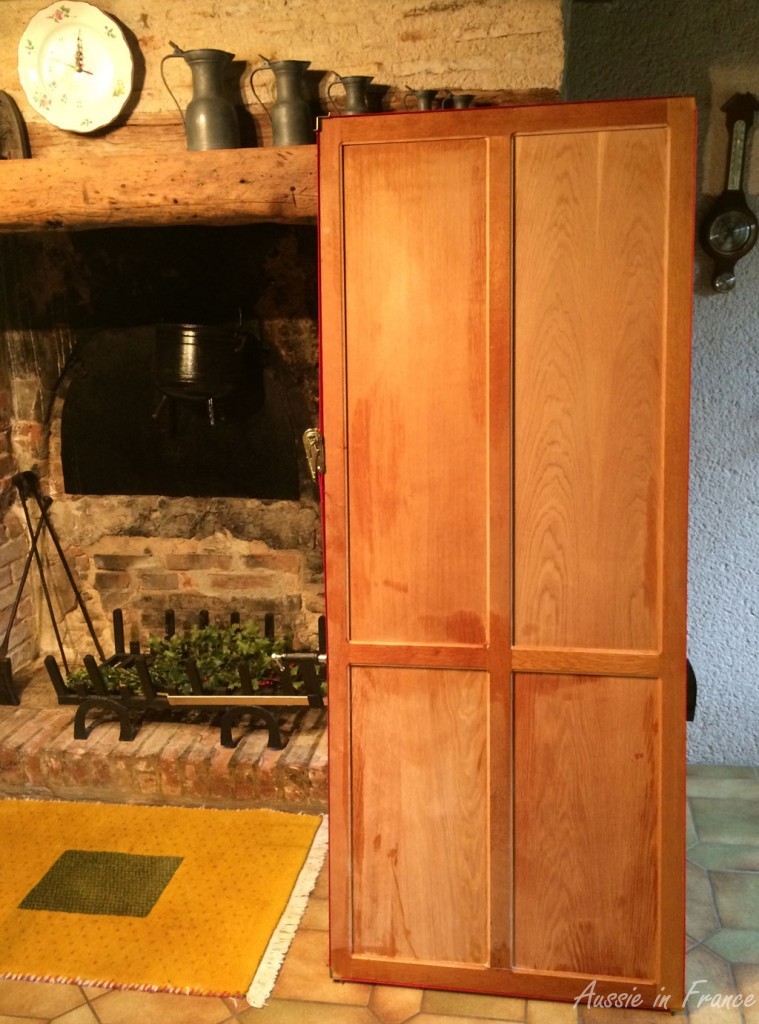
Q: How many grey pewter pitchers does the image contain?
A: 5